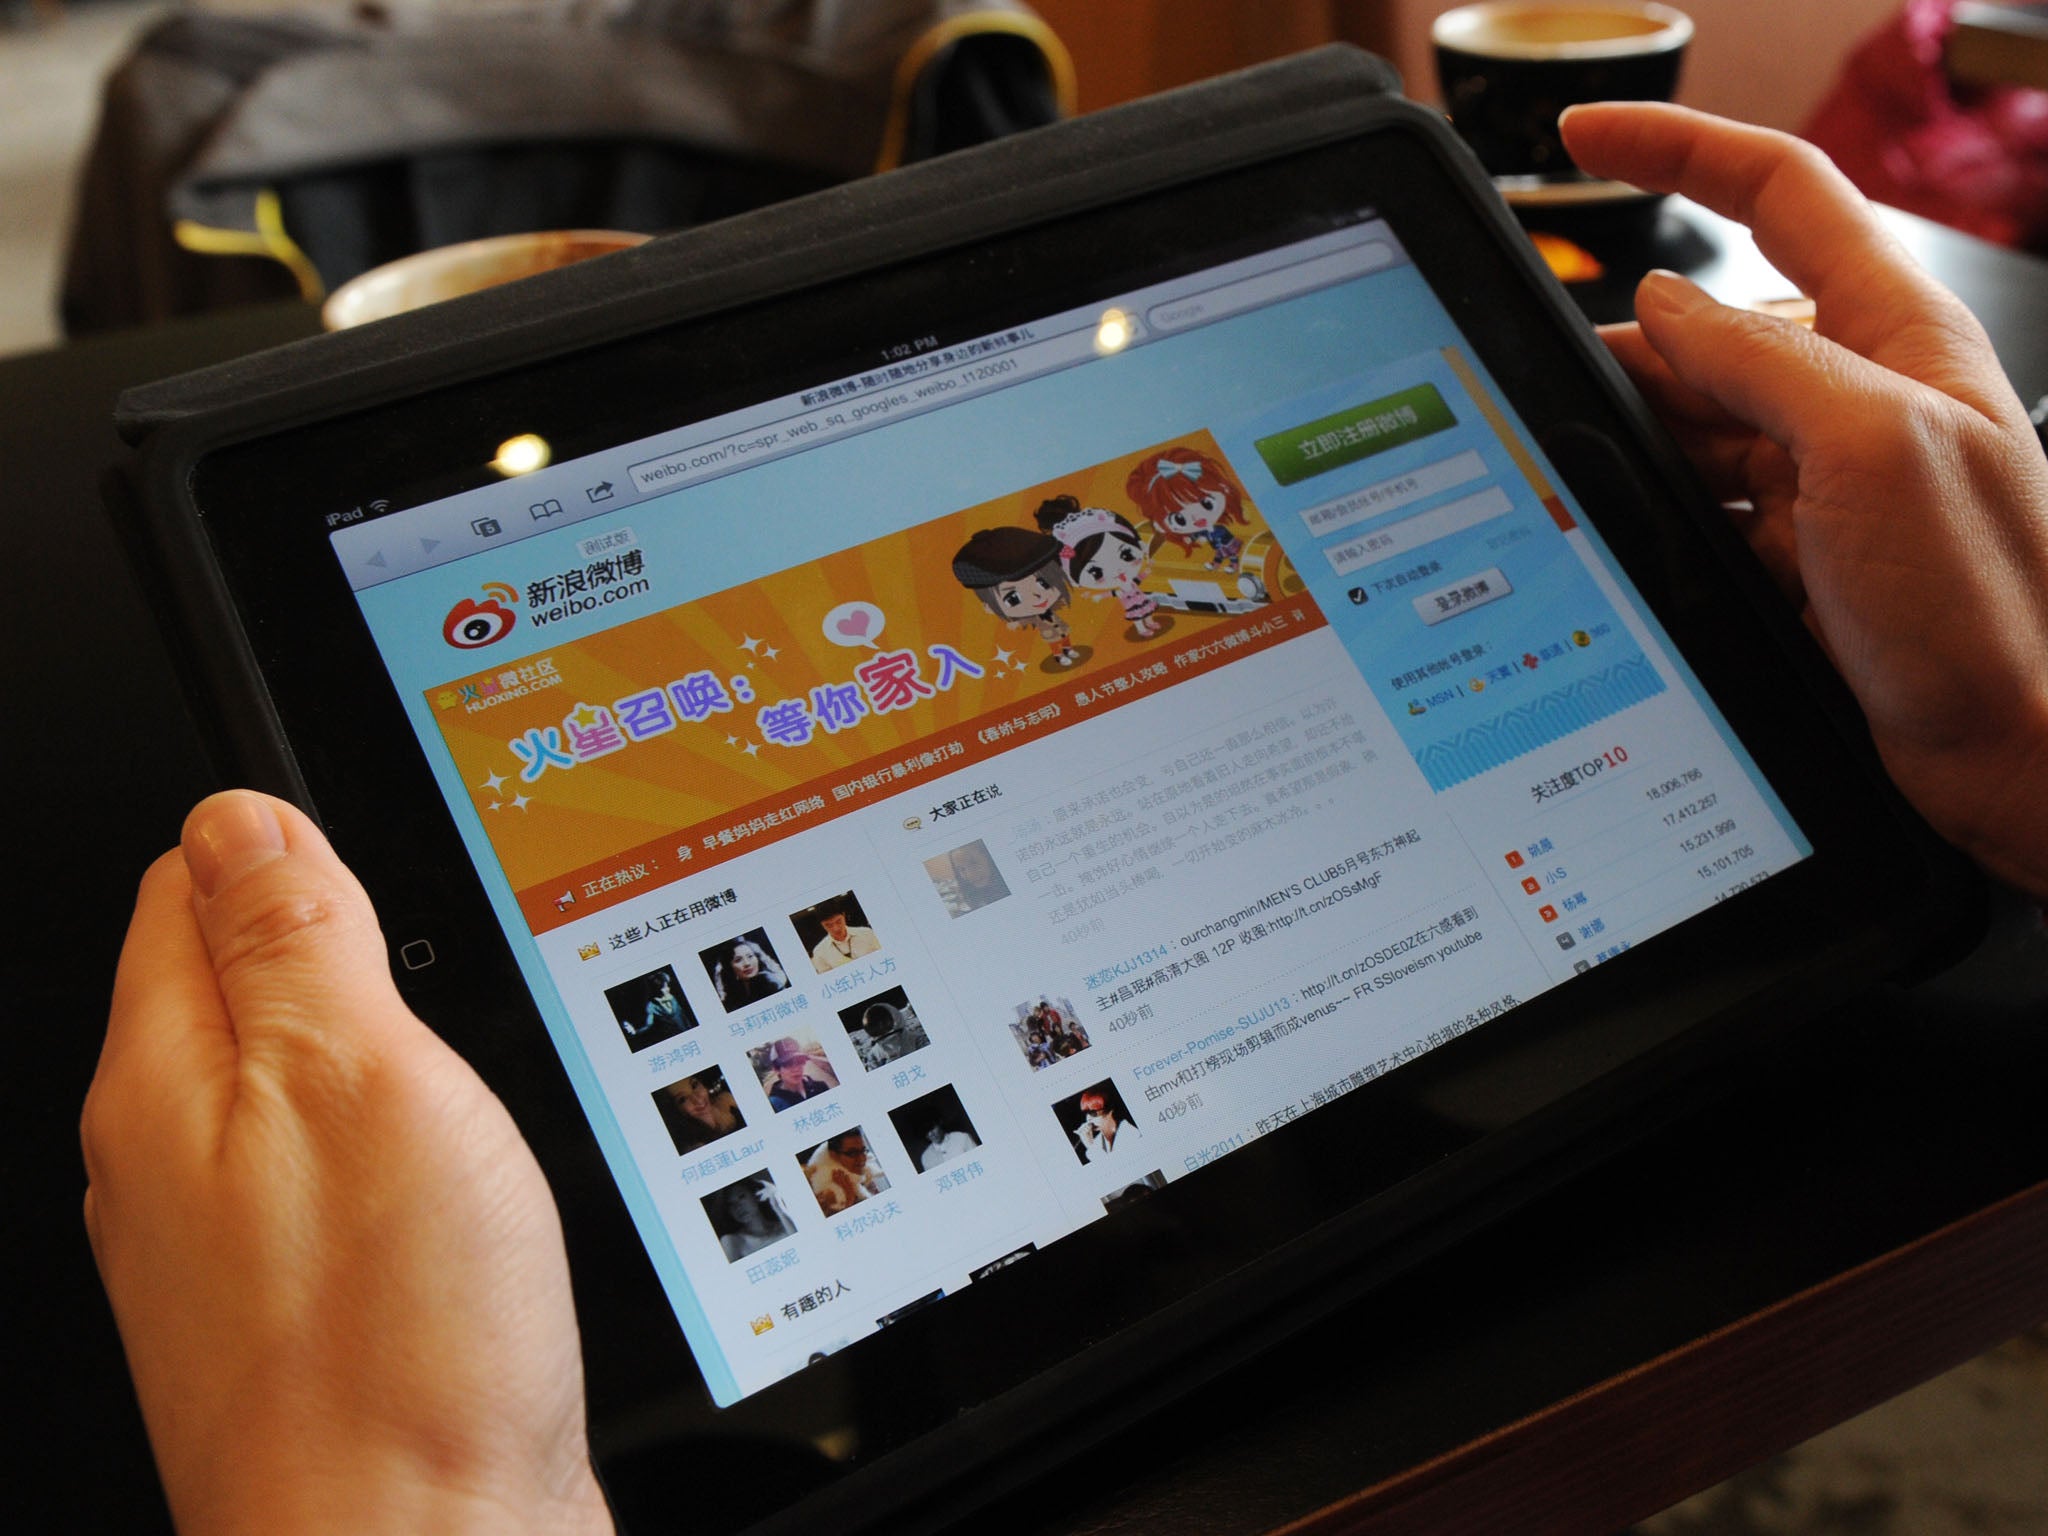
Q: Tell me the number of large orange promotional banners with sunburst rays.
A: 1